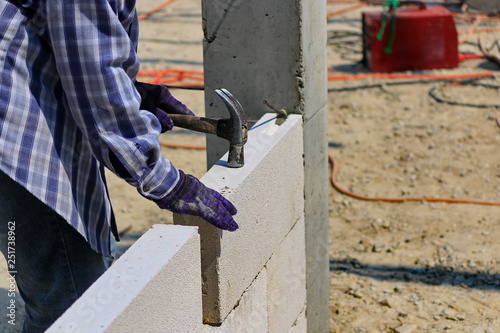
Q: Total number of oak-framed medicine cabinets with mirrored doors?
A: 0